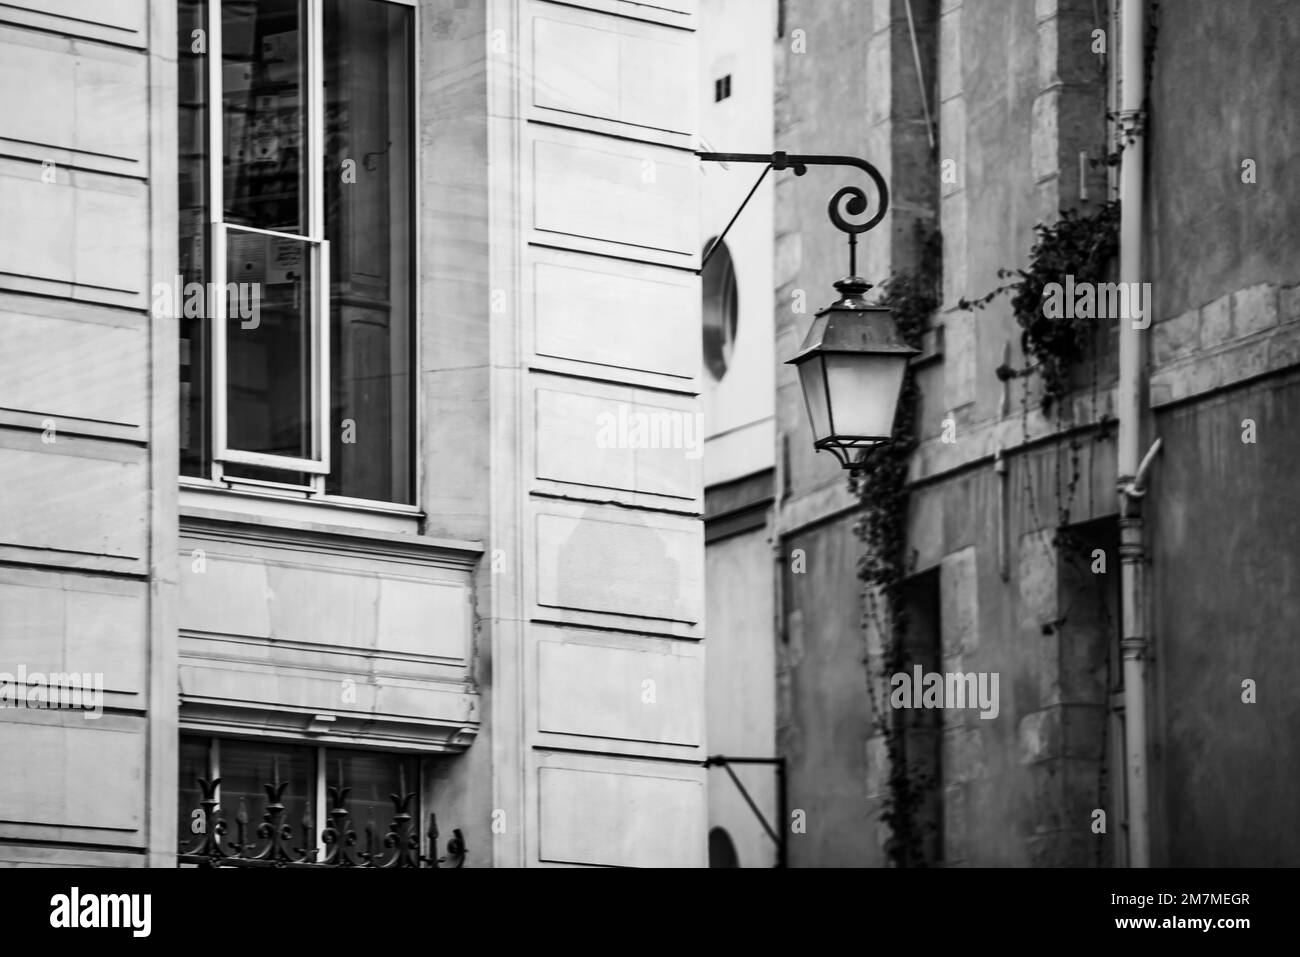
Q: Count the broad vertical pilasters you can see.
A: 2